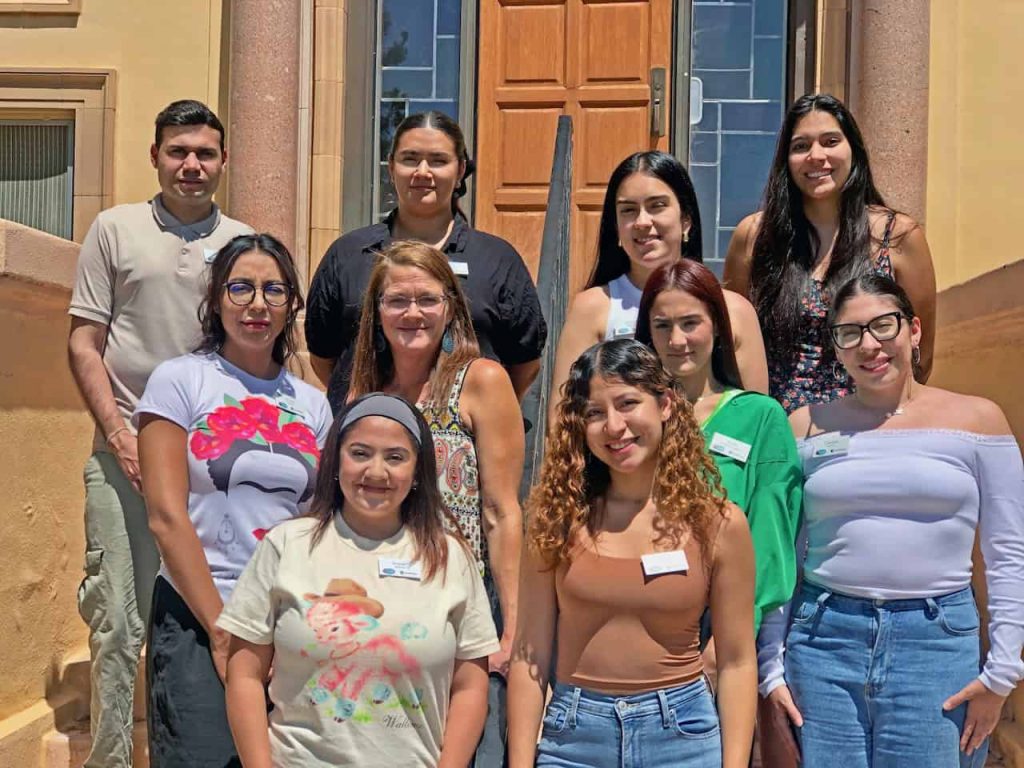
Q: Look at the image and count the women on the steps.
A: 9